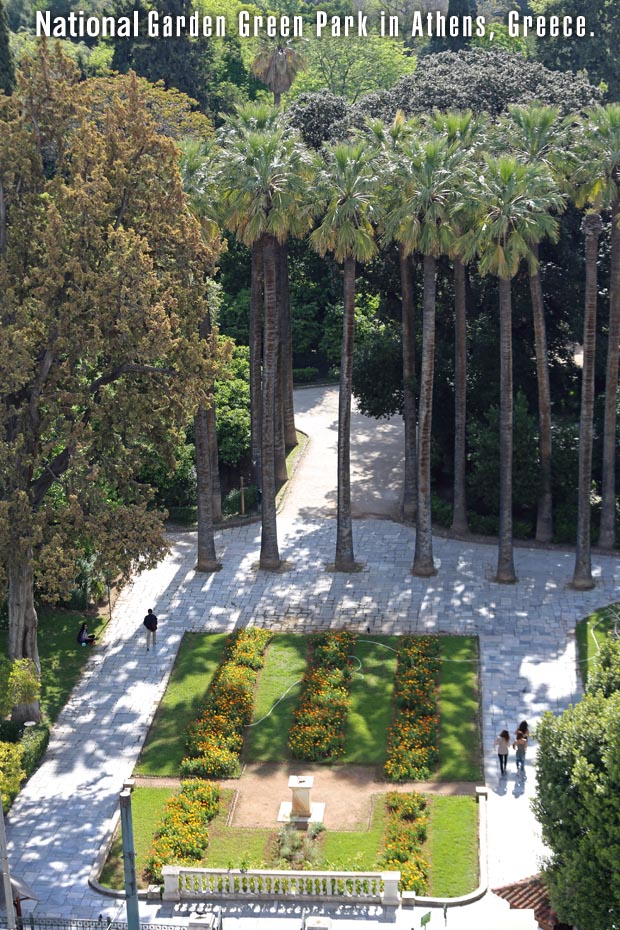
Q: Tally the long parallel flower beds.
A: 3